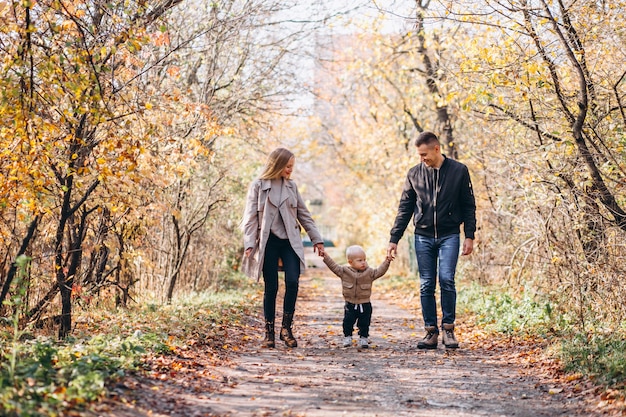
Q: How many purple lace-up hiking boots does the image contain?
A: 0